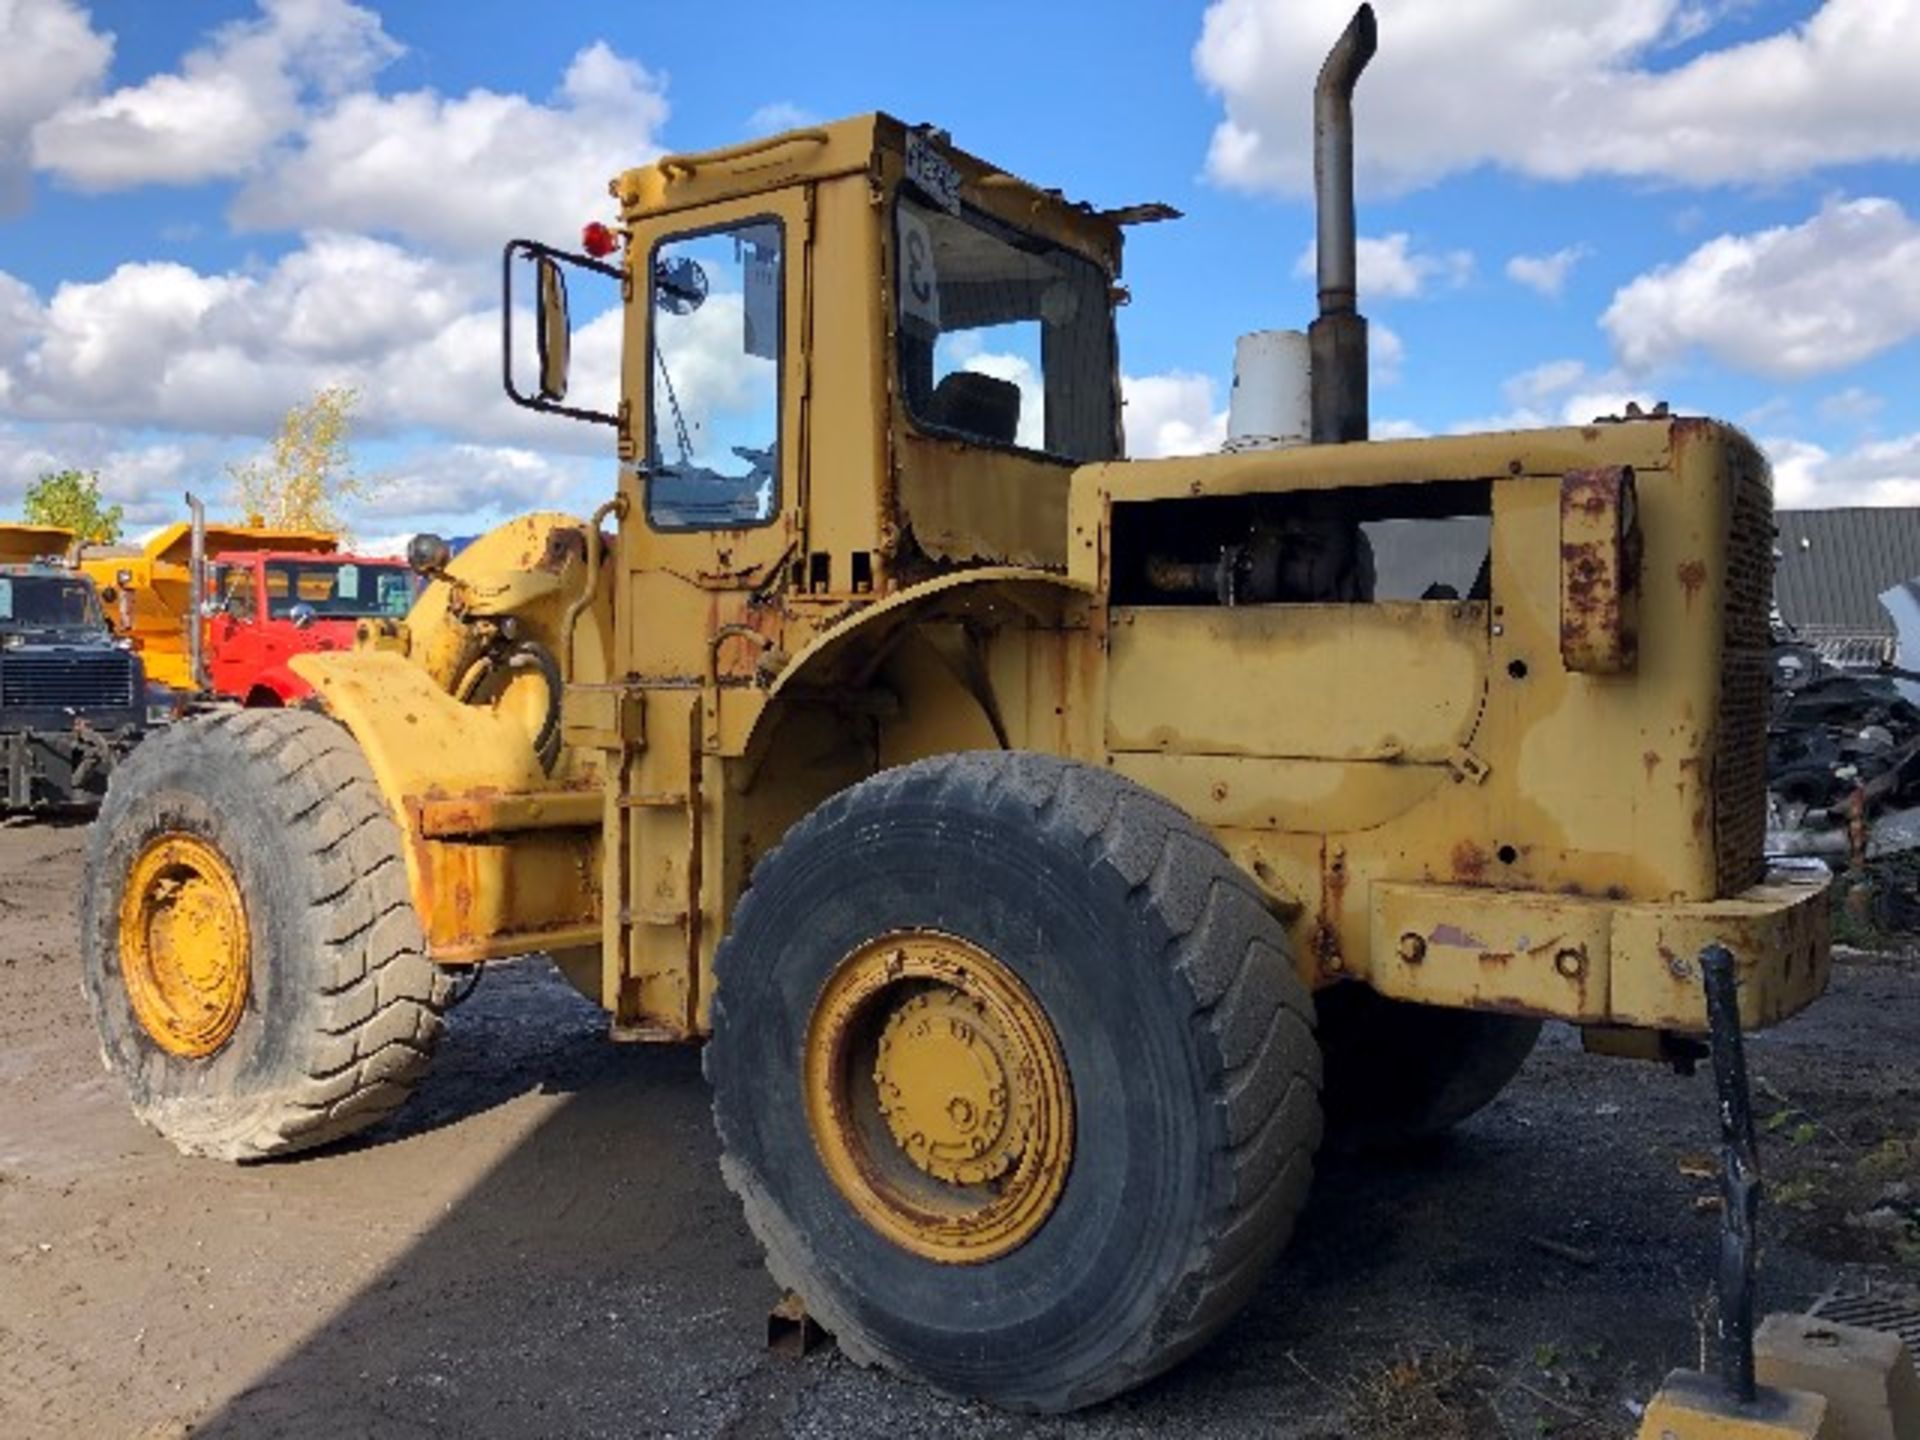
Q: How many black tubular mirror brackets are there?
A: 1